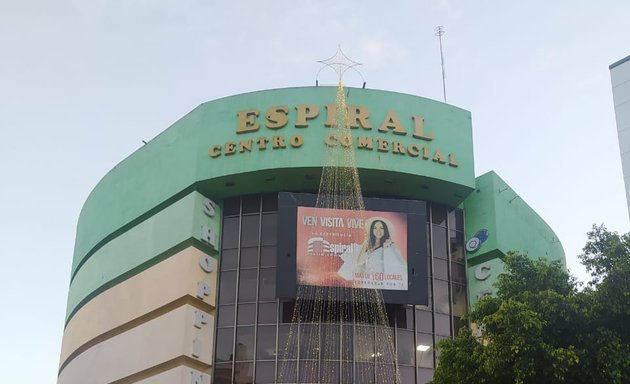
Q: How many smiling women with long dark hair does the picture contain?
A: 1